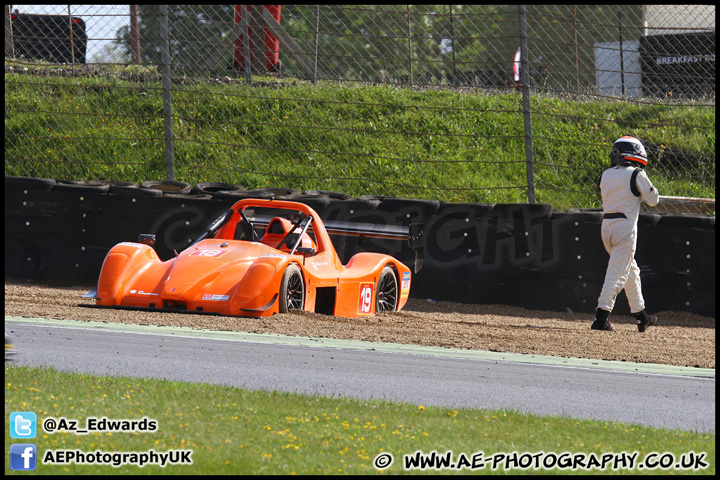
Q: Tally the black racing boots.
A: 2